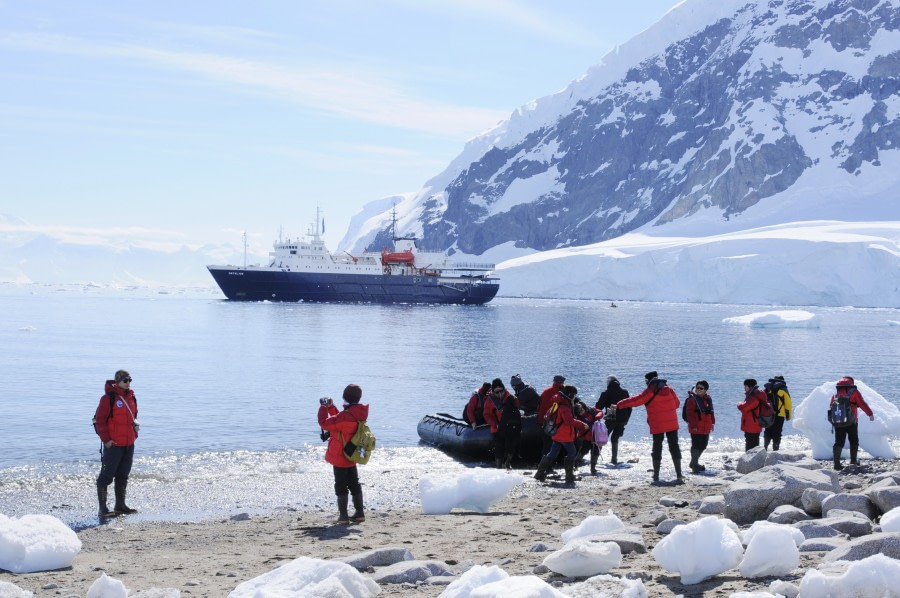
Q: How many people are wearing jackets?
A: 14